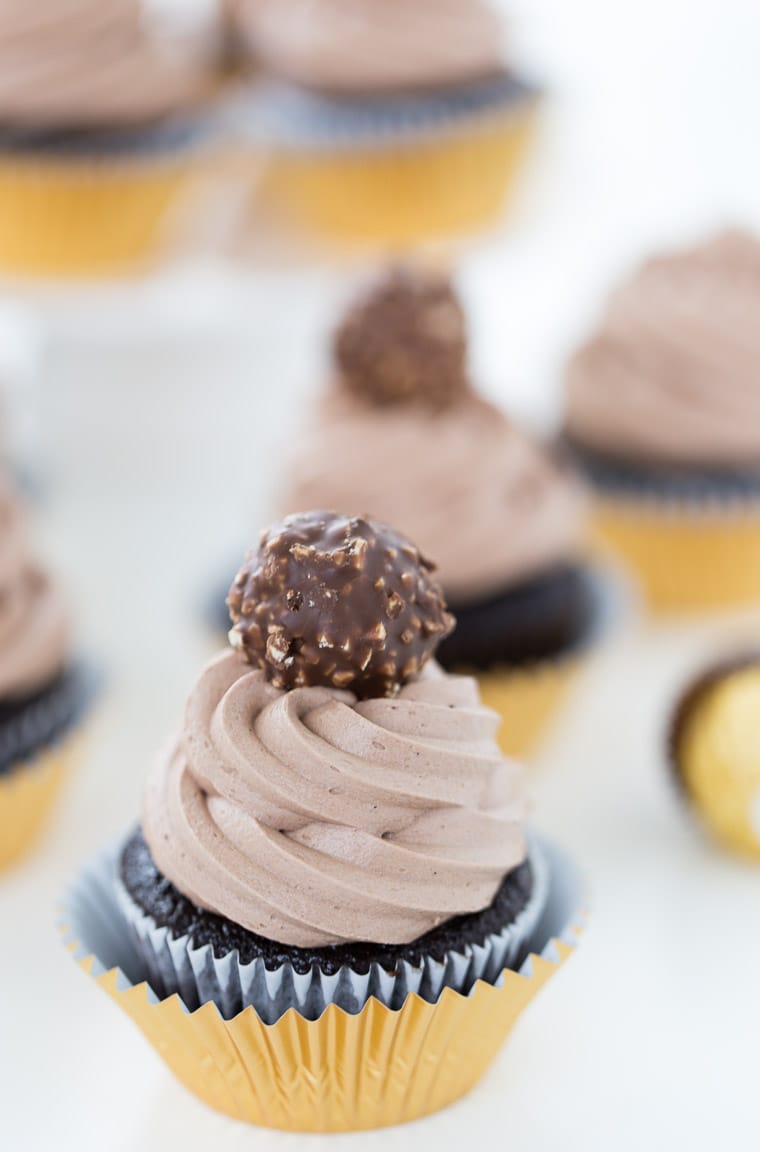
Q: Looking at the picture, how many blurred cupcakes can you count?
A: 5